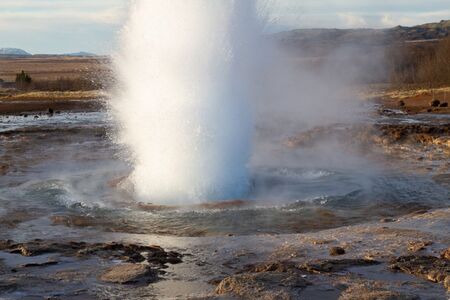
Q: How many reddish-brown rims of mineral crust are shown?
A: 1